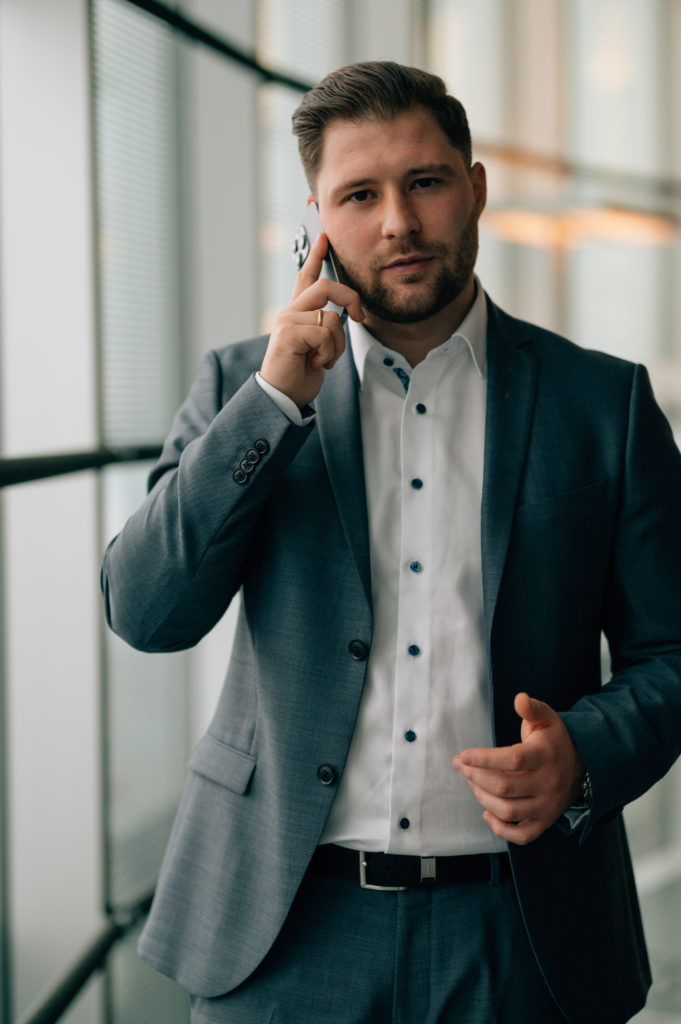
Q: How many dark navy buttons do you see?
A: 7